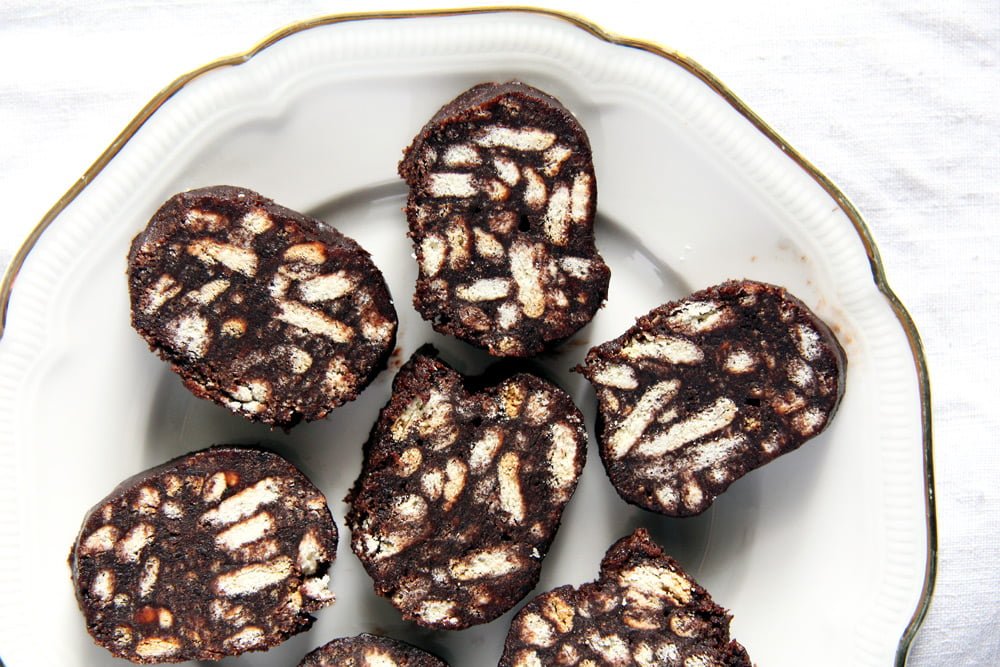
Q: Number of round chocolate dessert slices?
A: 7